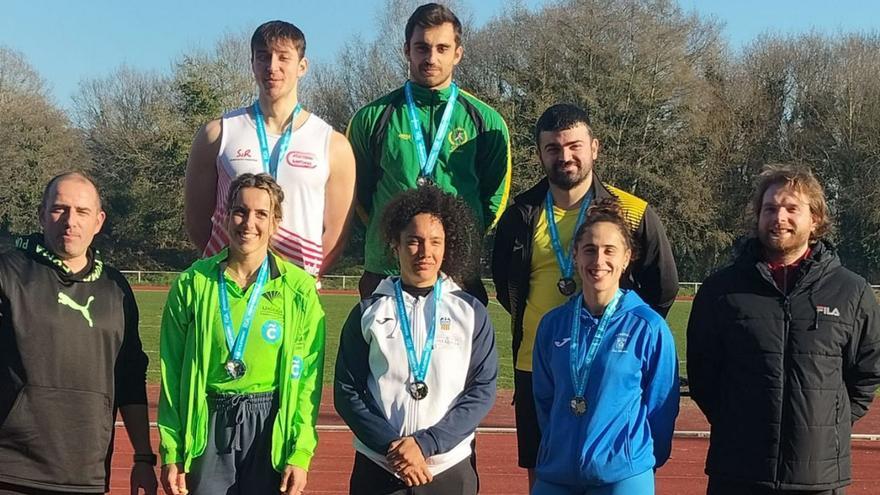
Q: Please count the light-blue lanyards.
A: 6